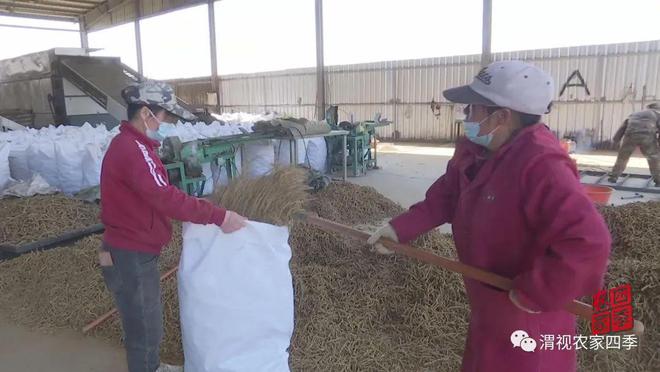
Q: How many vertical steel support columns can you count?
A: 5